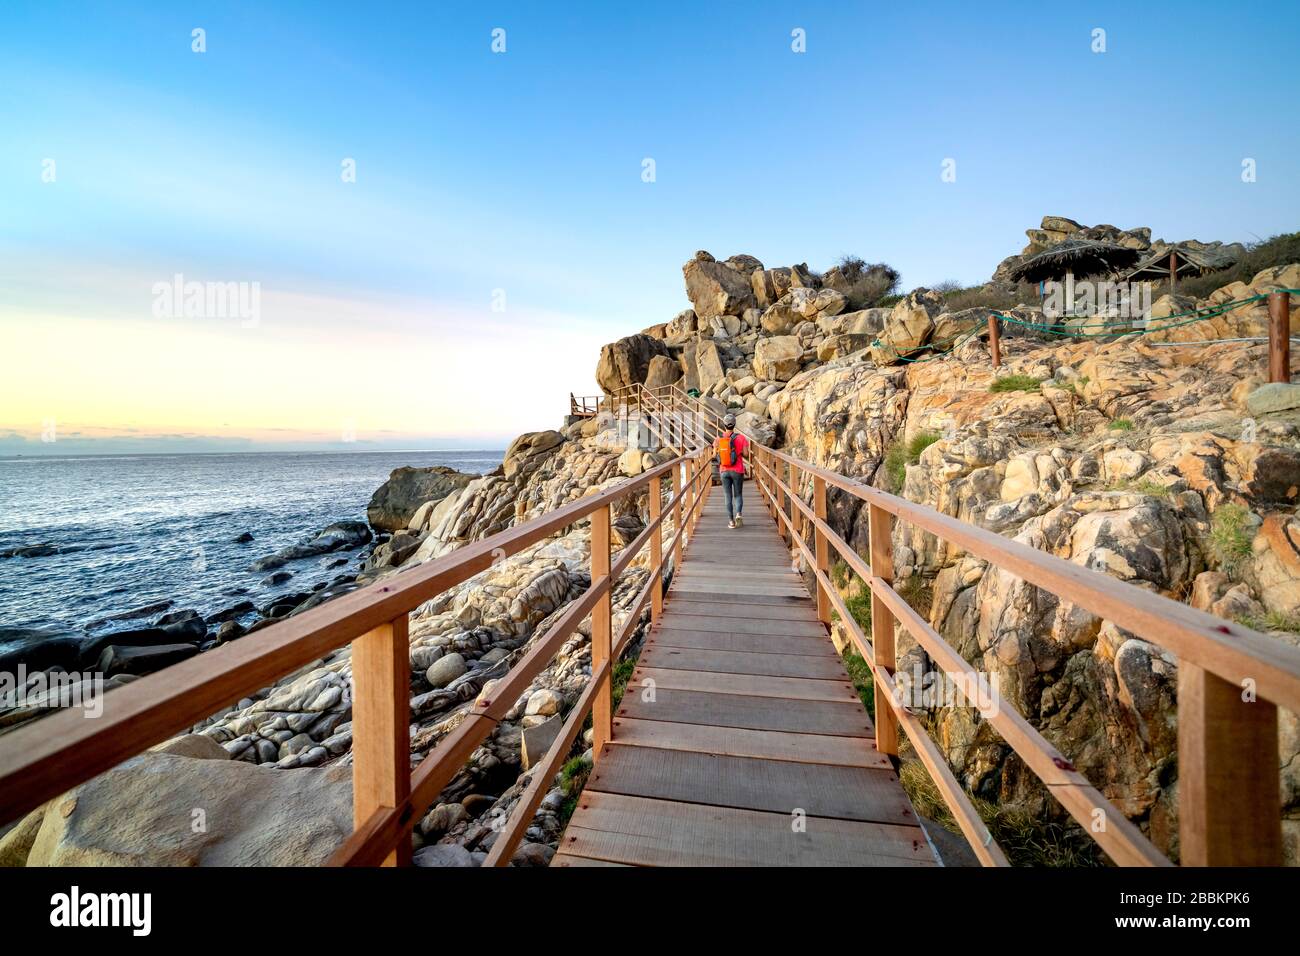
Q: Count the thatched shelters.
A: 2